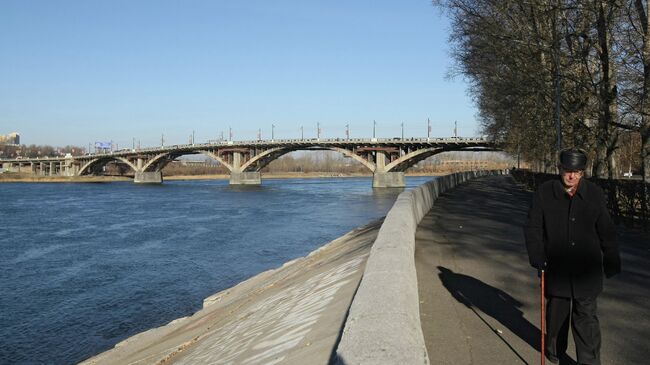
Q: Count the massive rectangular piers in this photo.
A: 3